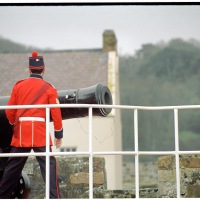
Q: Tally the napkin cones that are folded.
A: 0